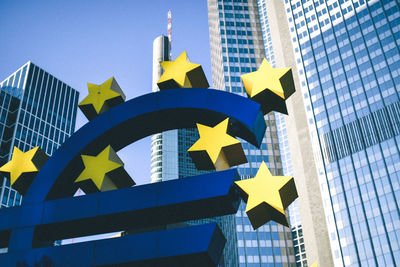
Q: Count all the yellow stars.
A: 7